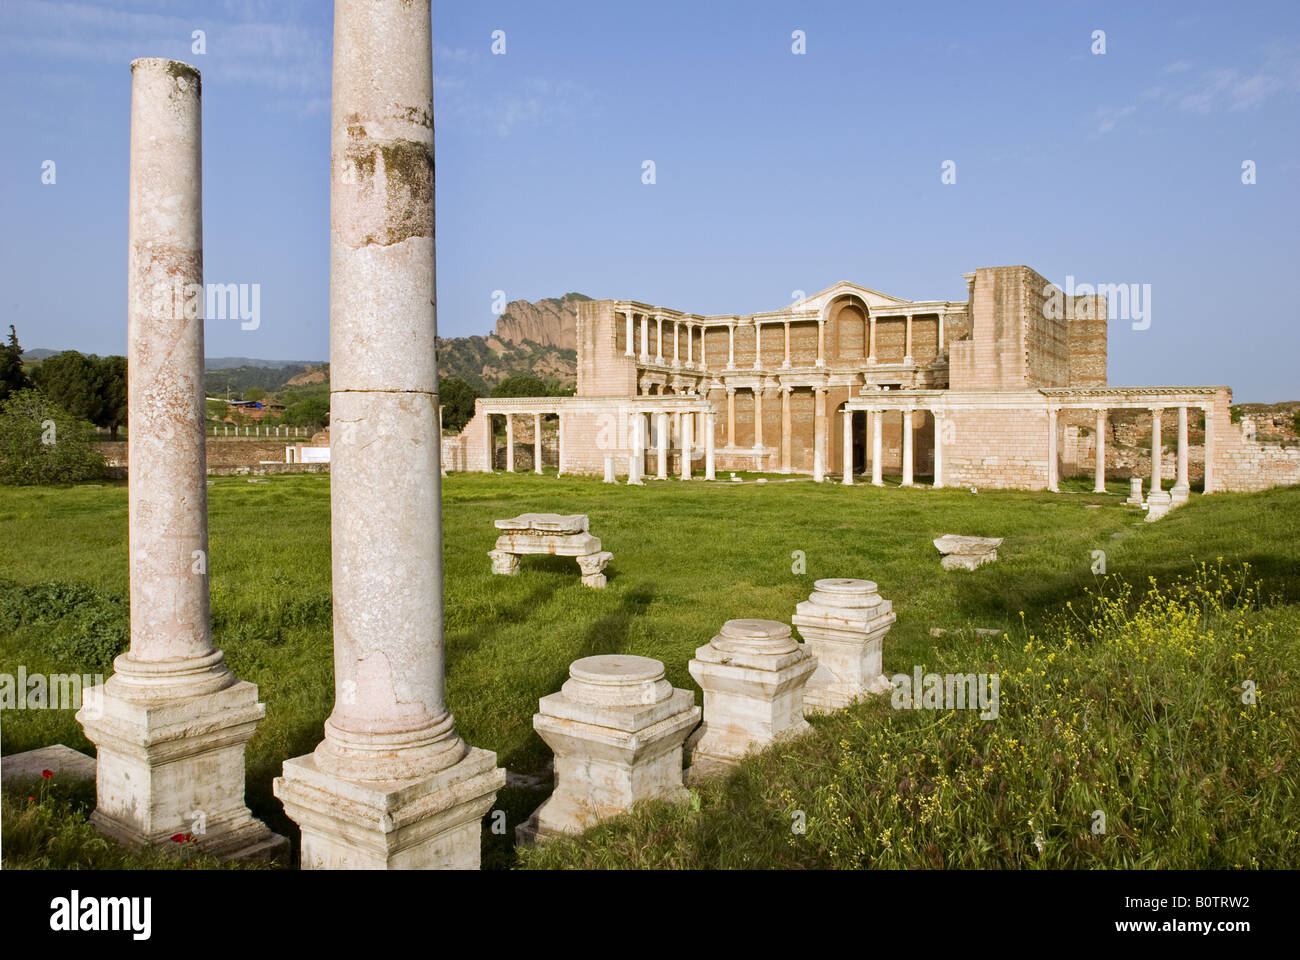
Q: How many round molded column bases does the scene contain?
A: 5